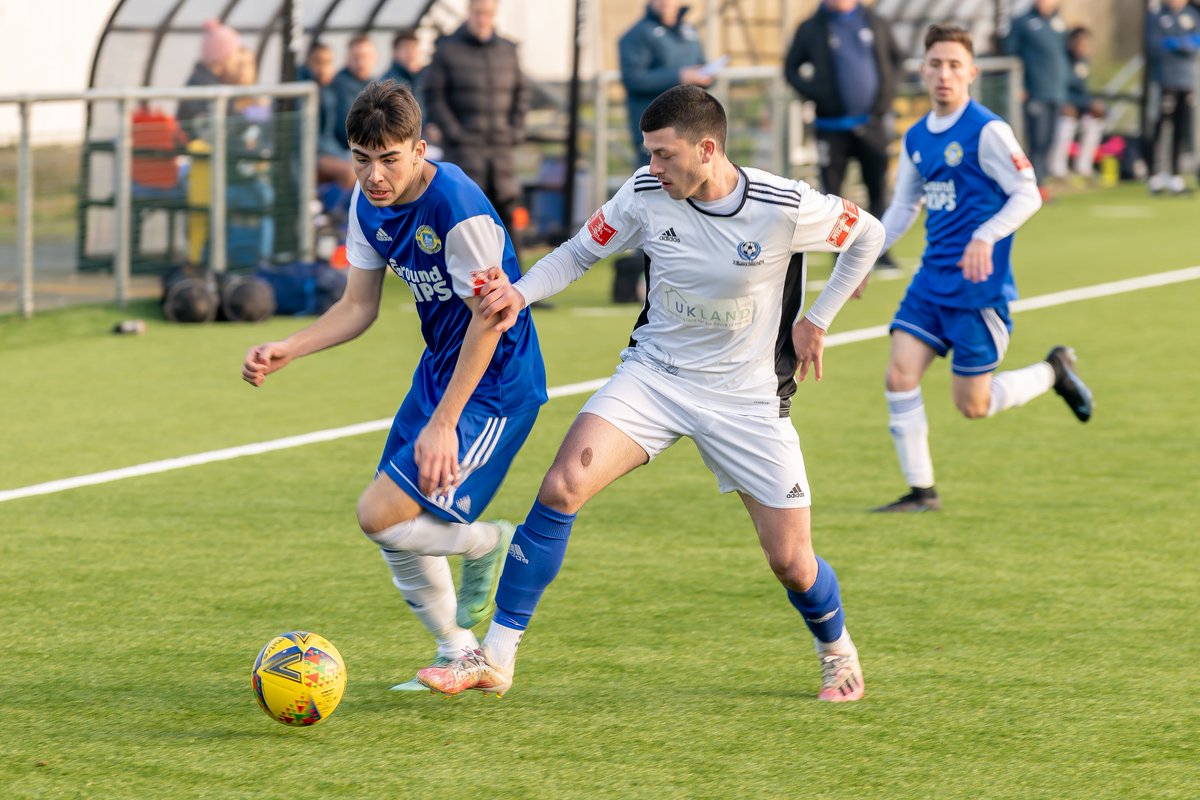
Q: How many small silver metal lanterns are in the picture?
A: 0